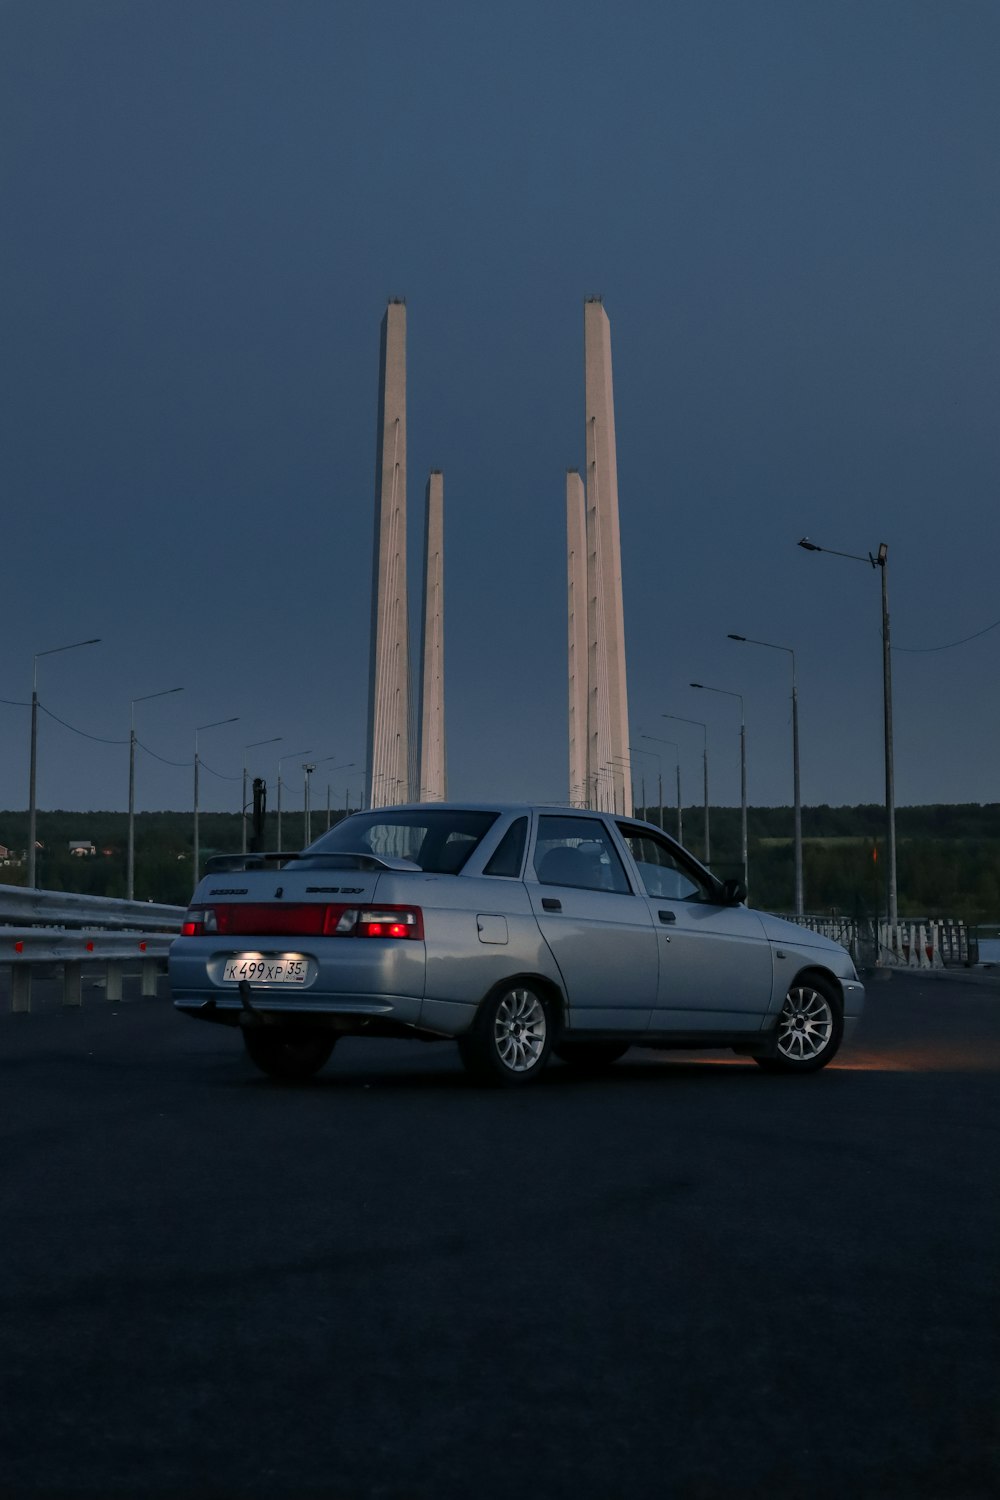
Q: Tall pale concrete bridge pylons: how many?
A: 4